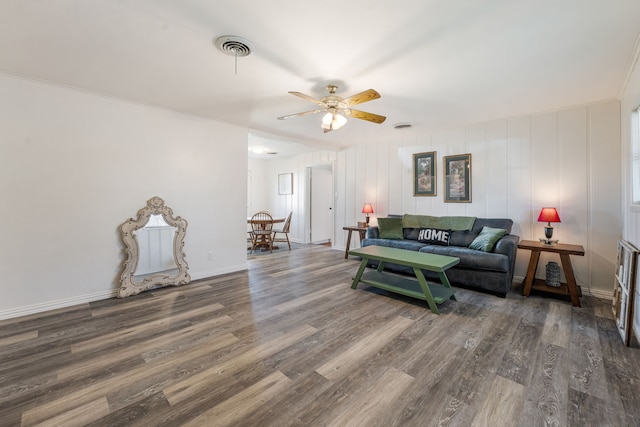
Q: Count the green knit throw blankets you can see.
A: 1